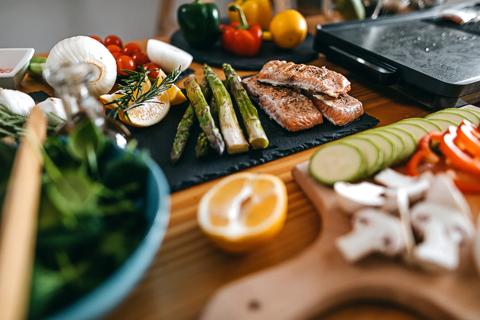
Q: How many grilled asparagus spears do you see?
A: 5